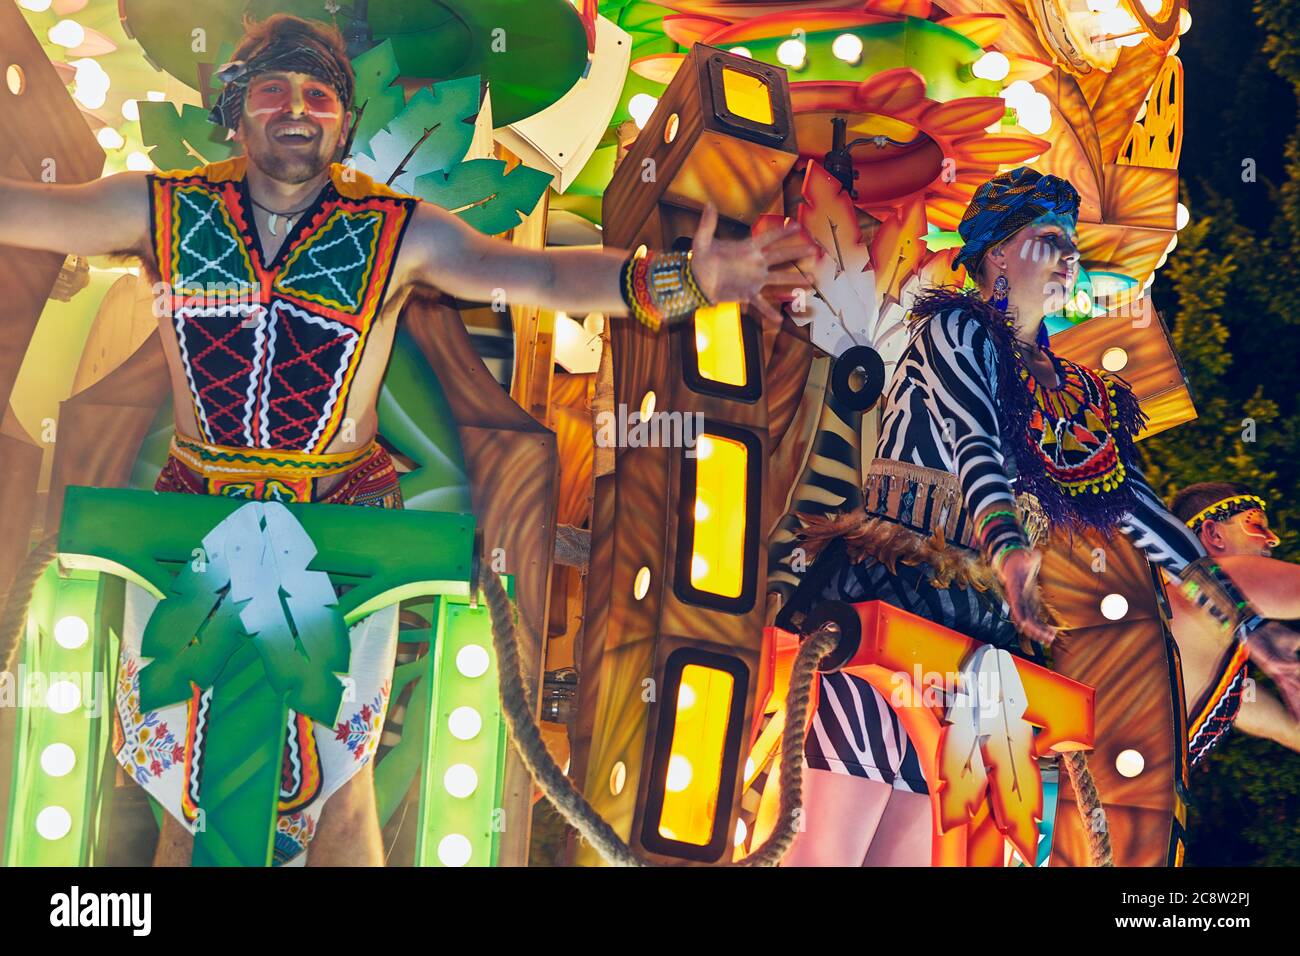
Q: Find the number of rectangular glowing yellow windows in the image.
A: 4